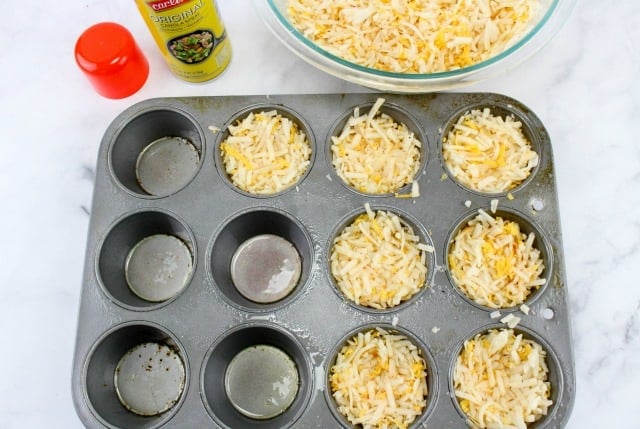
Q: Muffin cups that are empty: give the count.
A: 5